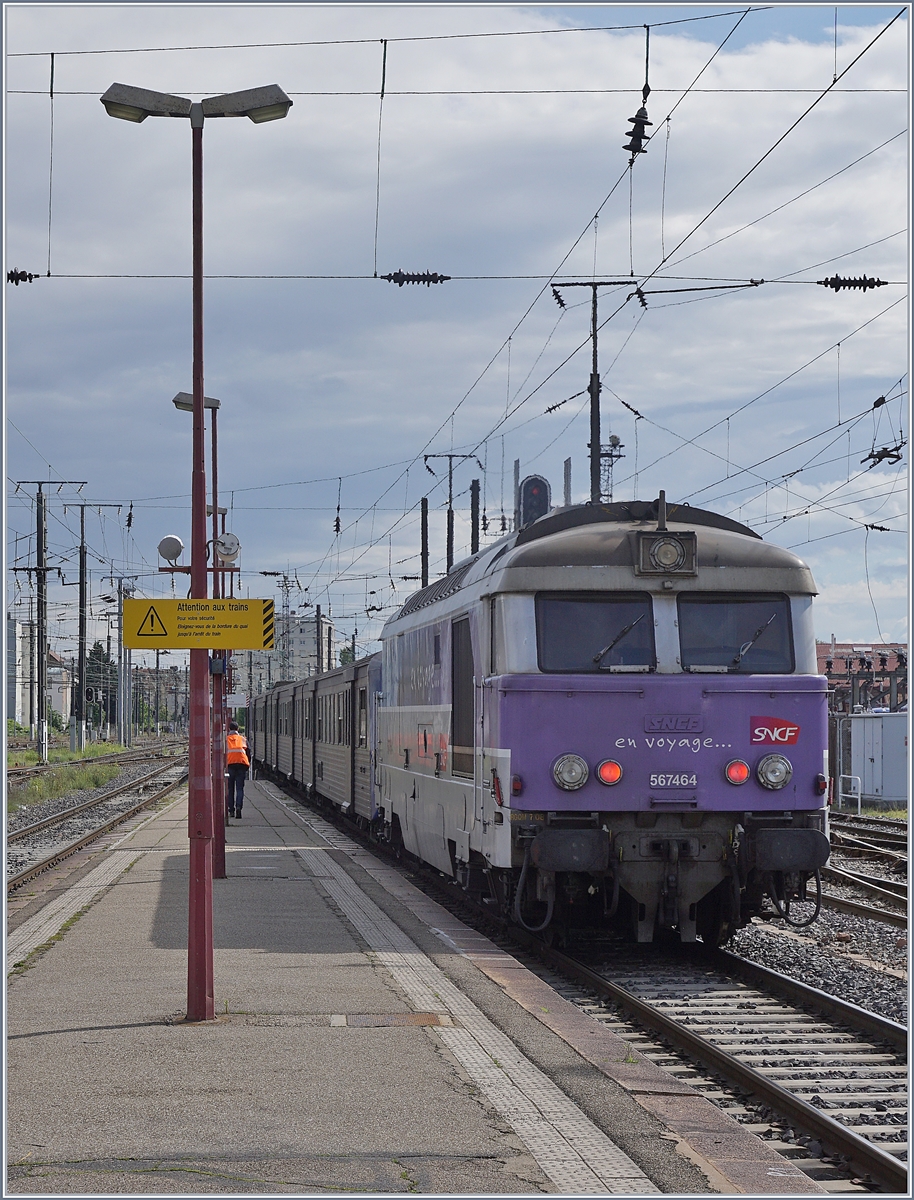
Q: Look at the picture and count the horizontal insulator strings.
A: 3